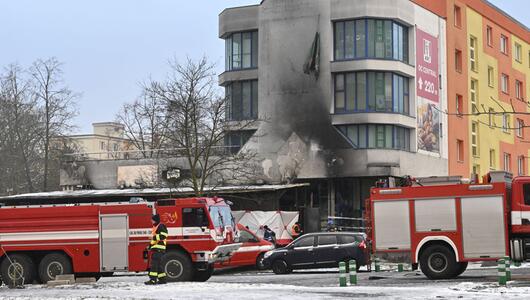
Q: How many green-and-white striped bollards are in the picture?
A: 4